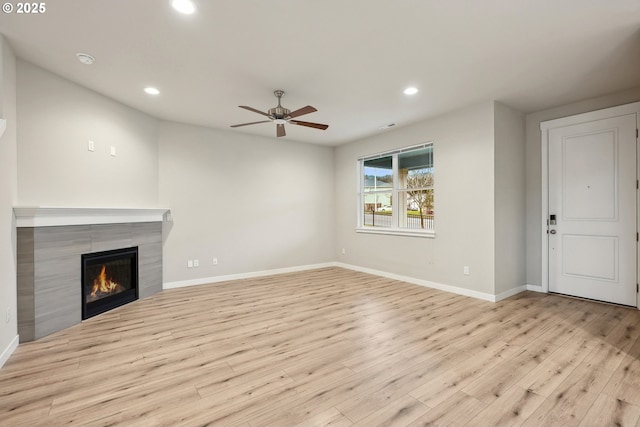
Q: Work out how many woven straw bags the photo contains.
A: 0